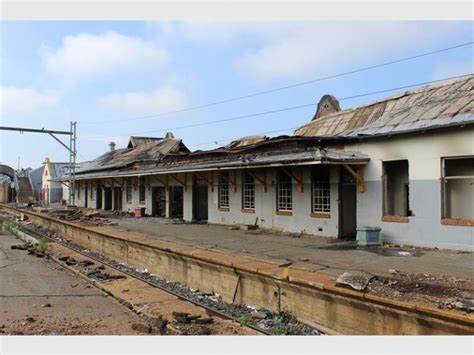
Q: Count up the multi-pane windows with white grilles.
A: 4